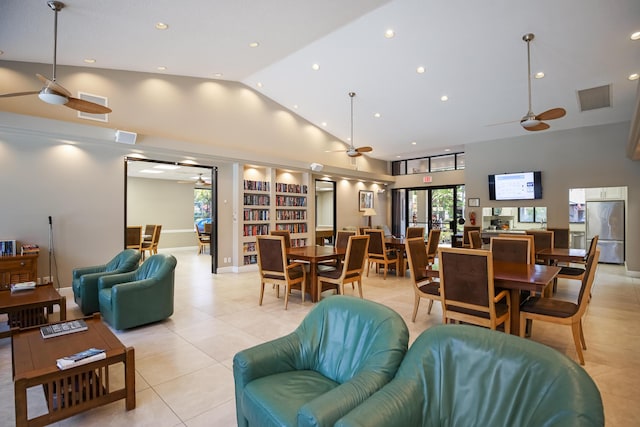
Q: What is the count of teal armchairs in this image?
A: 4